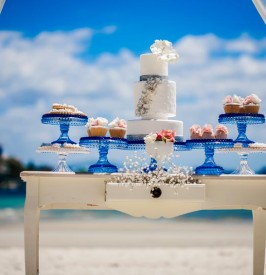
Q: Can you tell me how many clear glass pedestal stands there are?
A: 2